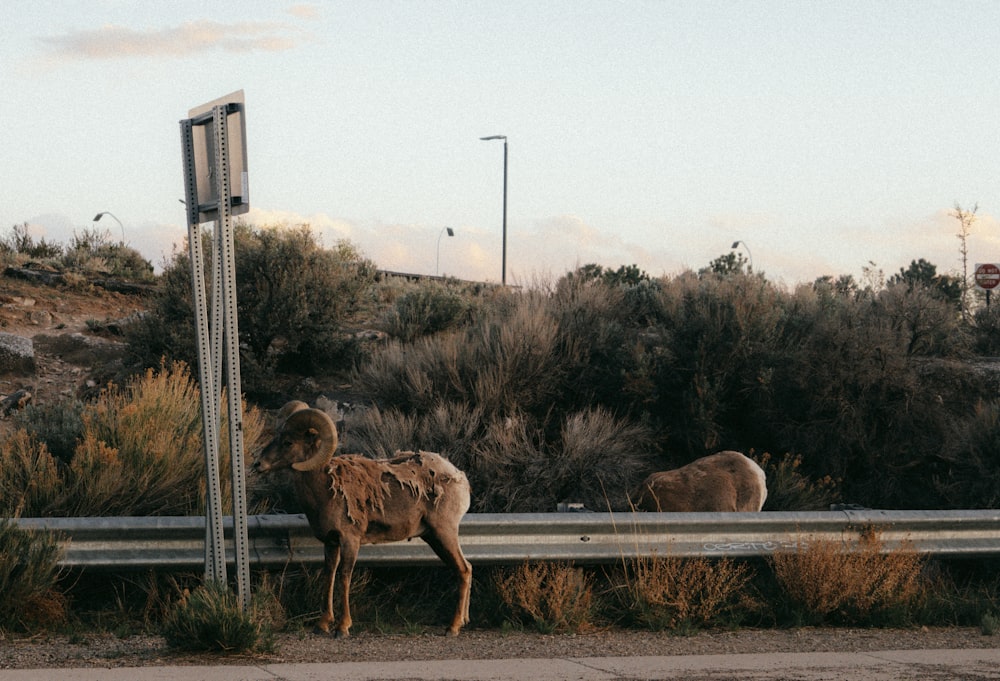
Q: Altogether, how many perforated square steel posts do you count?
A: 3